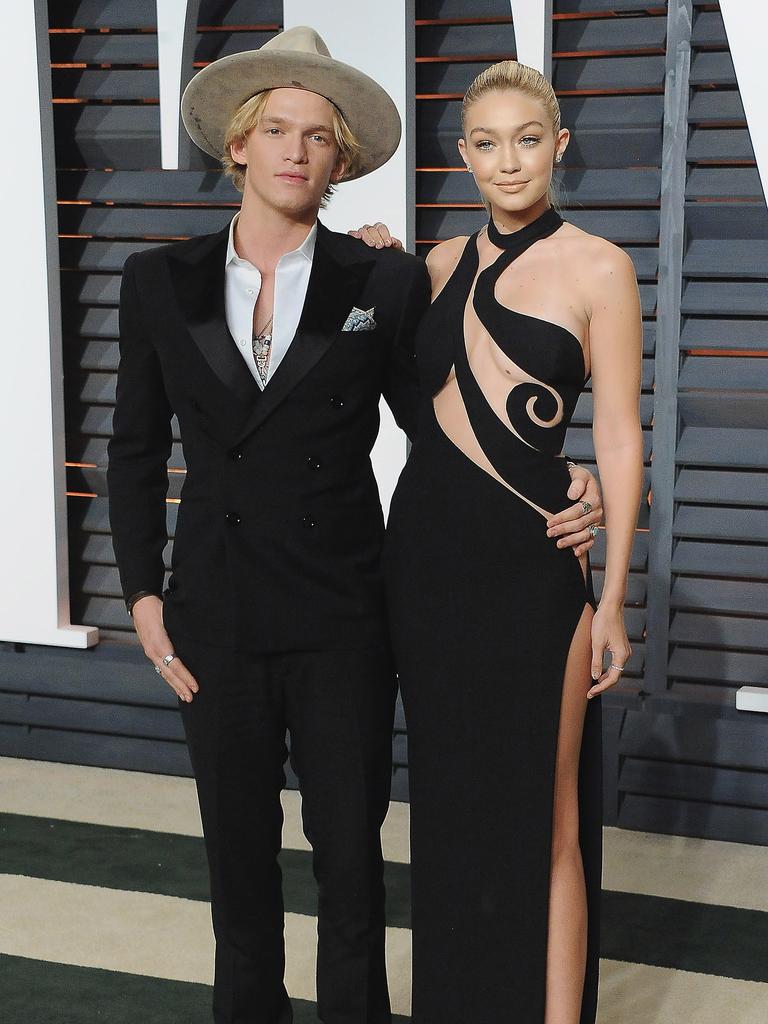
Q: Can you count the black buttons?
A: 5